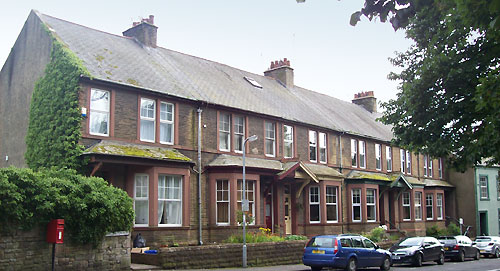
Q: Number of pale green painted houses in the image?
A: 1